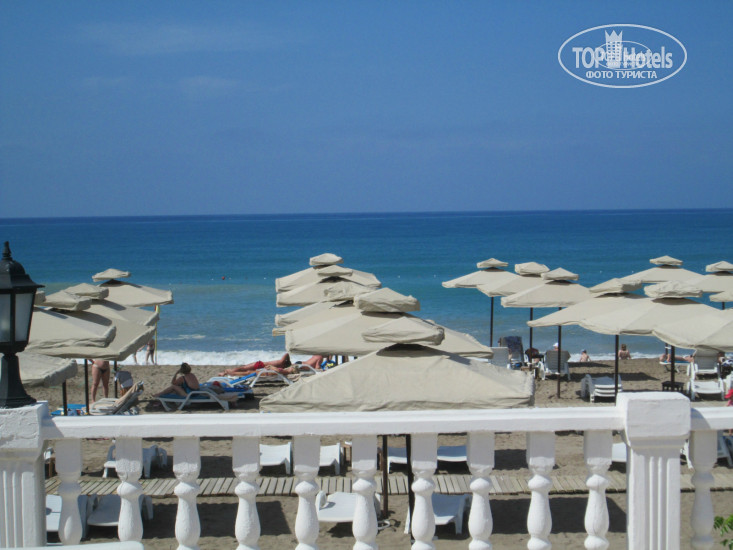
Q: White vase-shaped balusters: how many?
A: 11